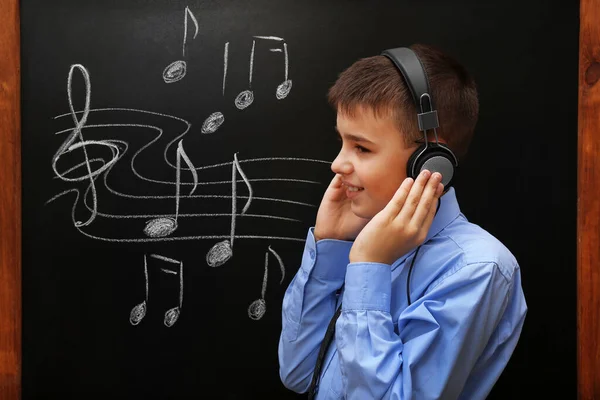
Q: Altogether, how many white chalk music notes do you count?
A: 9